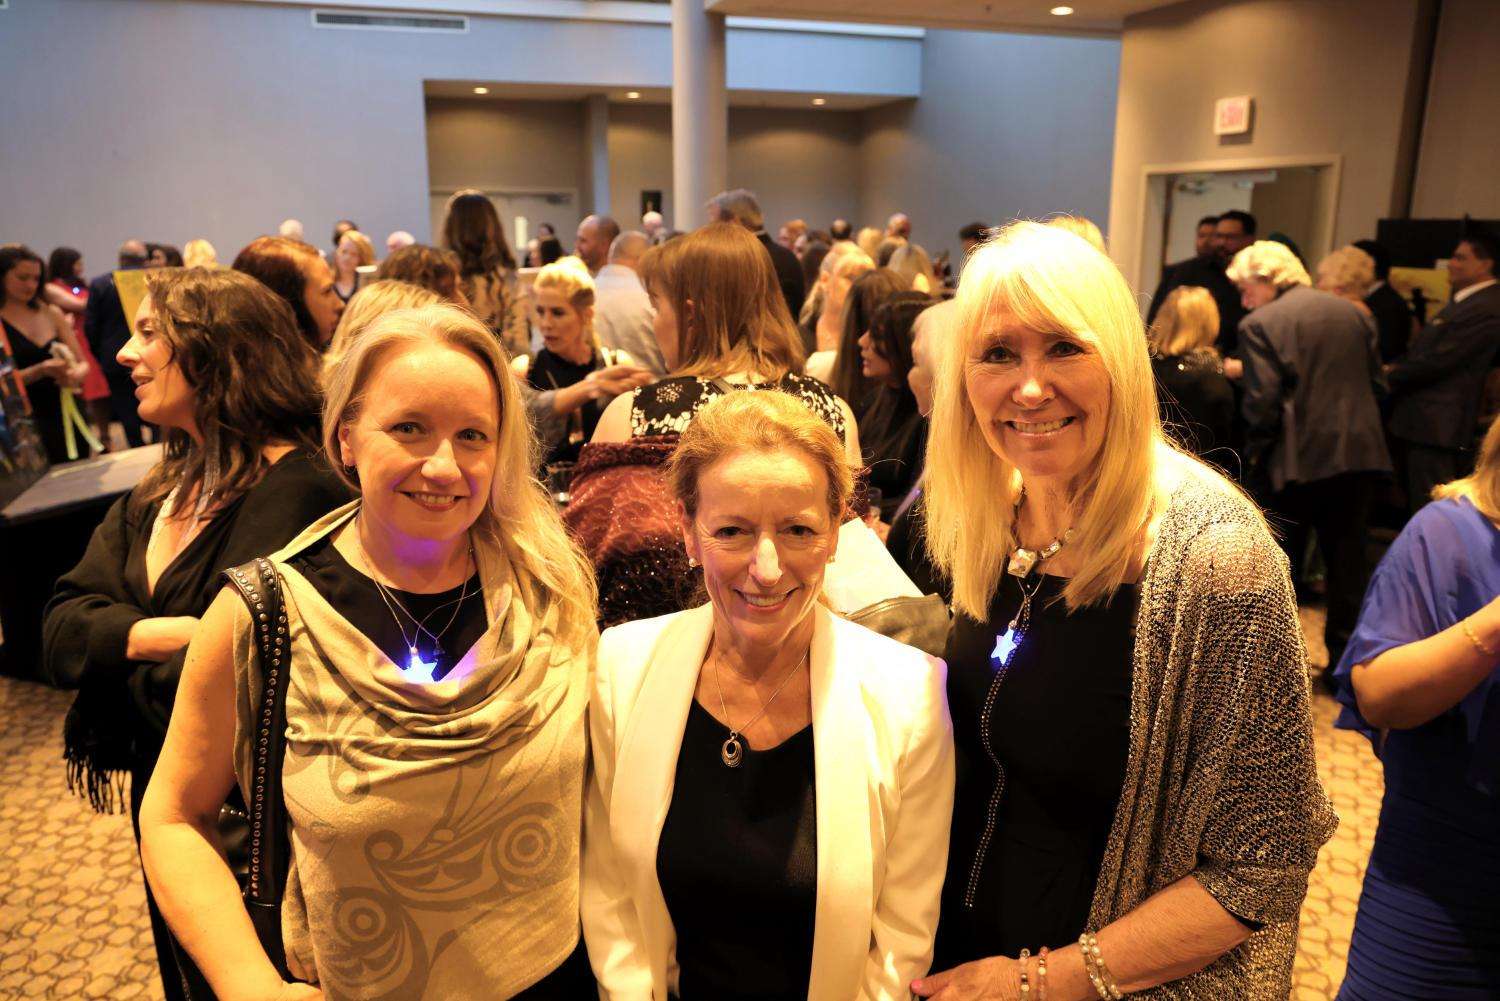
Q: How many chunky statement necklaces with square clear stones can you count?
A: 1